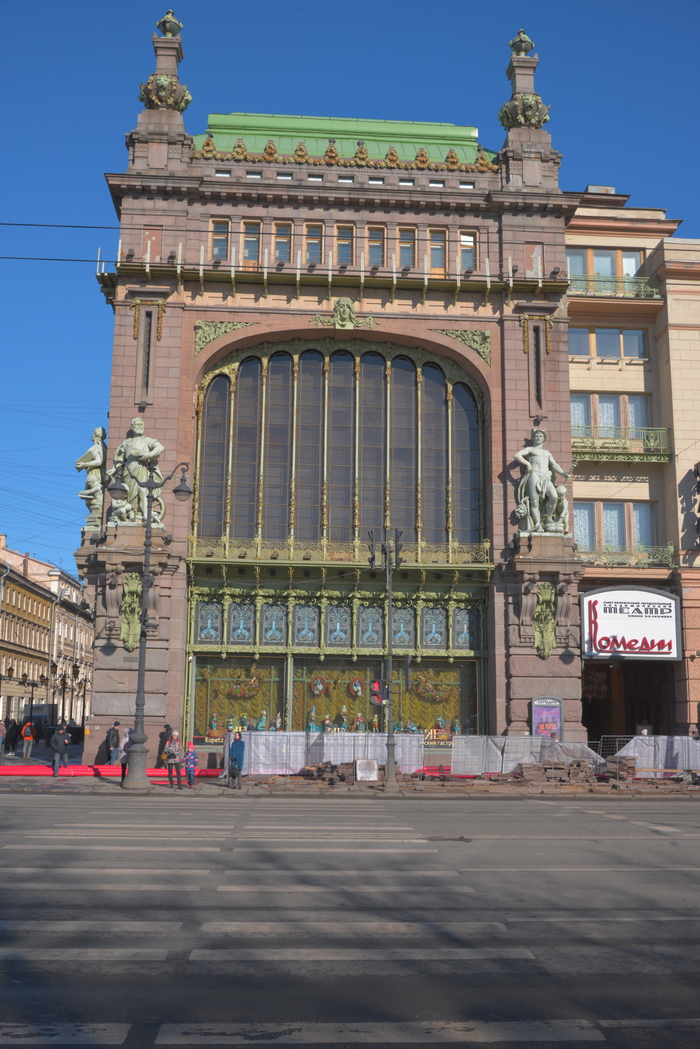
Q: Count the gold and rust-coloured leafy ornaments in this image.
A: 10